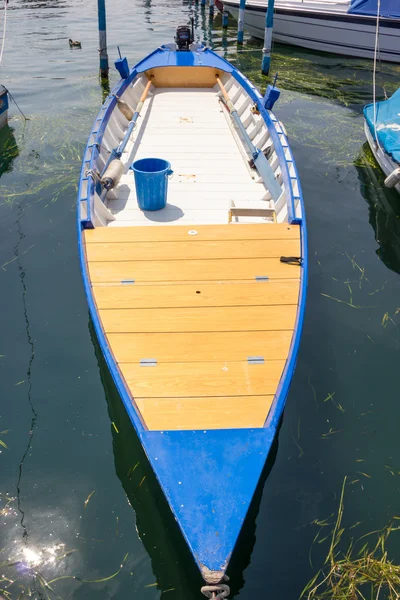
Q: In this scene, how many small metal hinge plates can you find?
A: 4